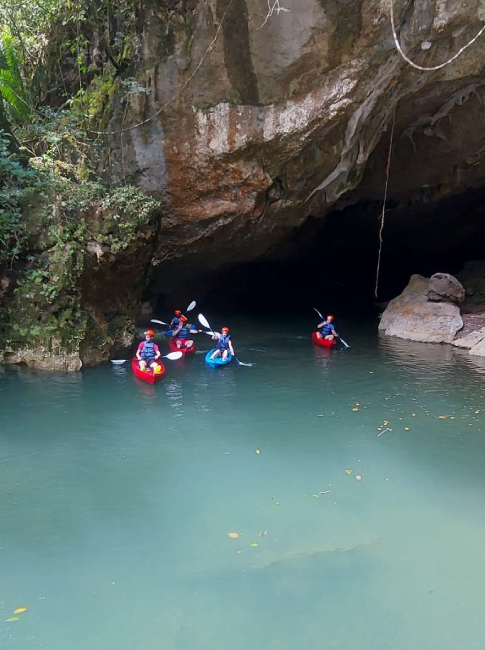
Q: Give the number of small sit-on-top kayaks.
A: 5